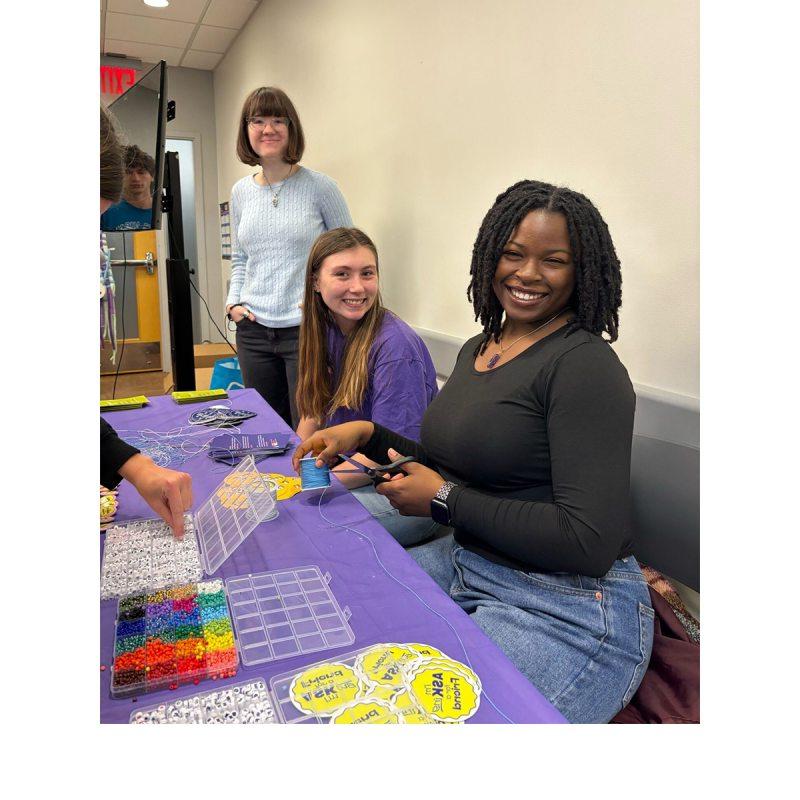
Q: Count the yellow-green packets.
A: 2